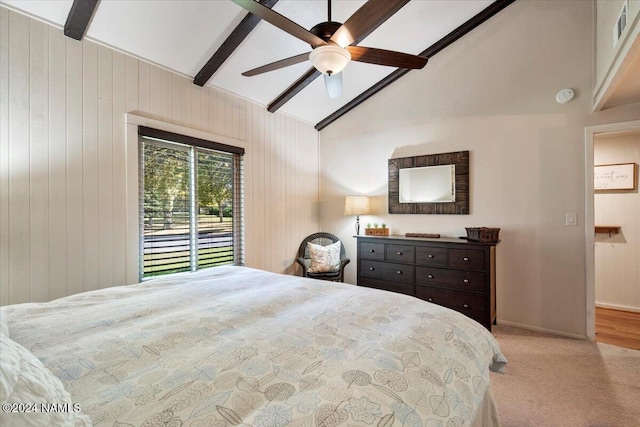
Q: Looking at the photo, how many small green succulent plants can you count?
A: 3